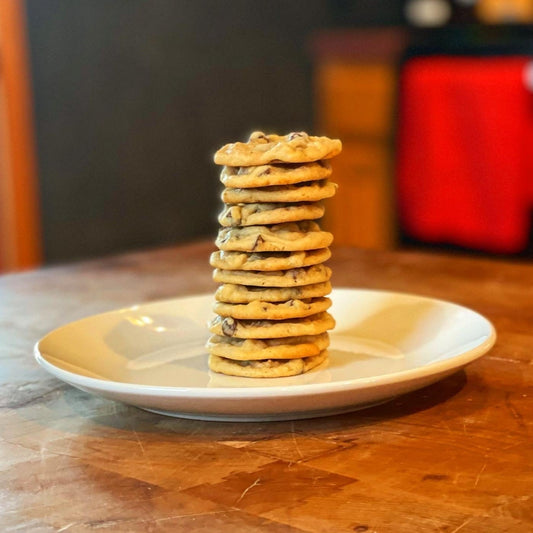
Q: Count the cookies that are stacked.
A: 12